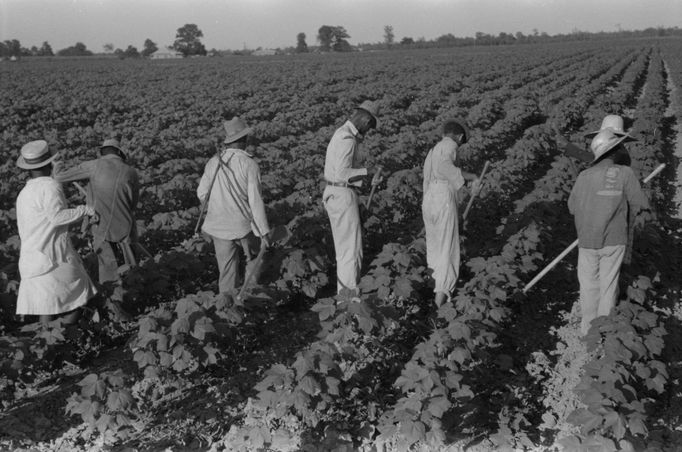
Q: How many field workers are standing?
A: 7